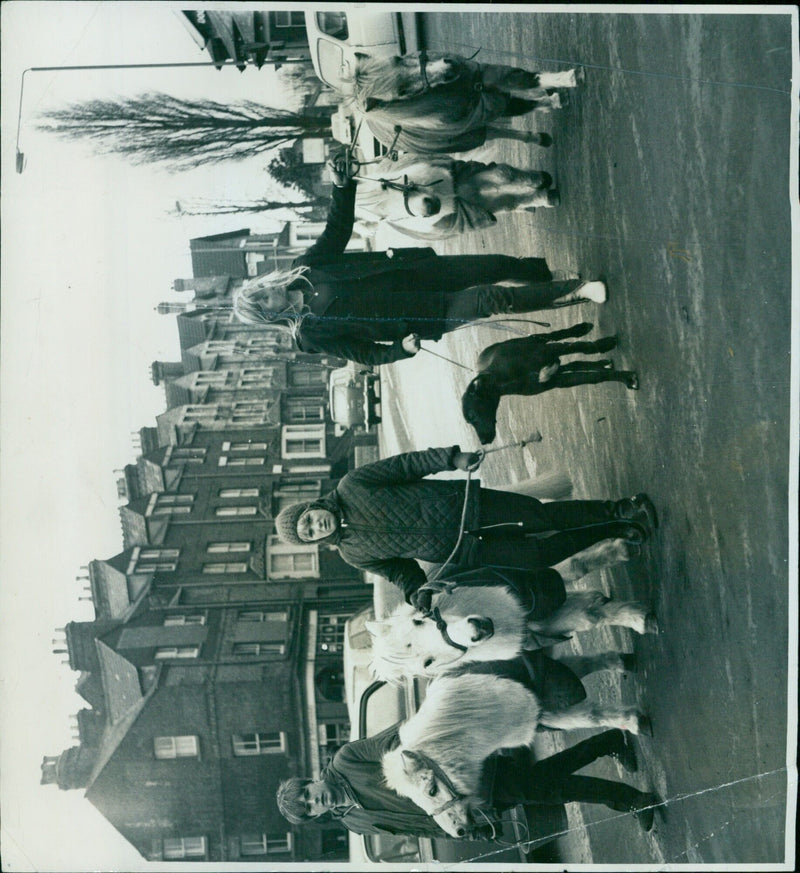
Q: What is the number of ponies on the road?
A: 4